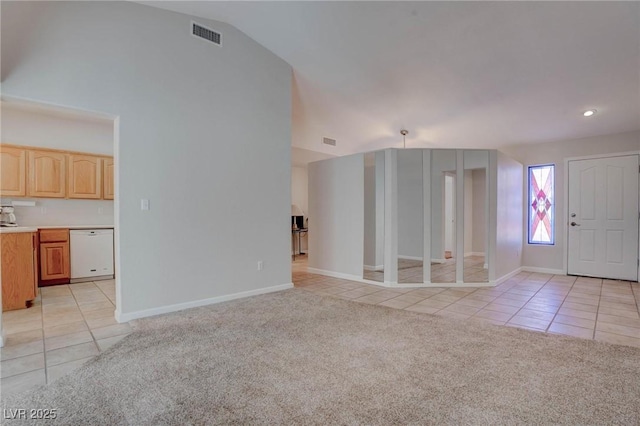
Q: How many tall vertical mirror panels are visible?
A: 4